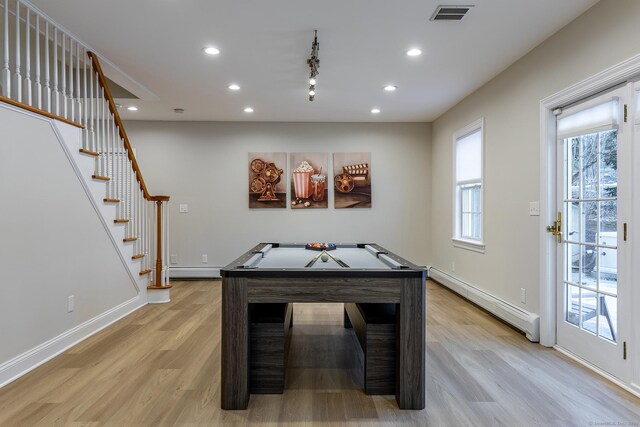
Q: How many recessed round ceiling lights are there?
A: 7